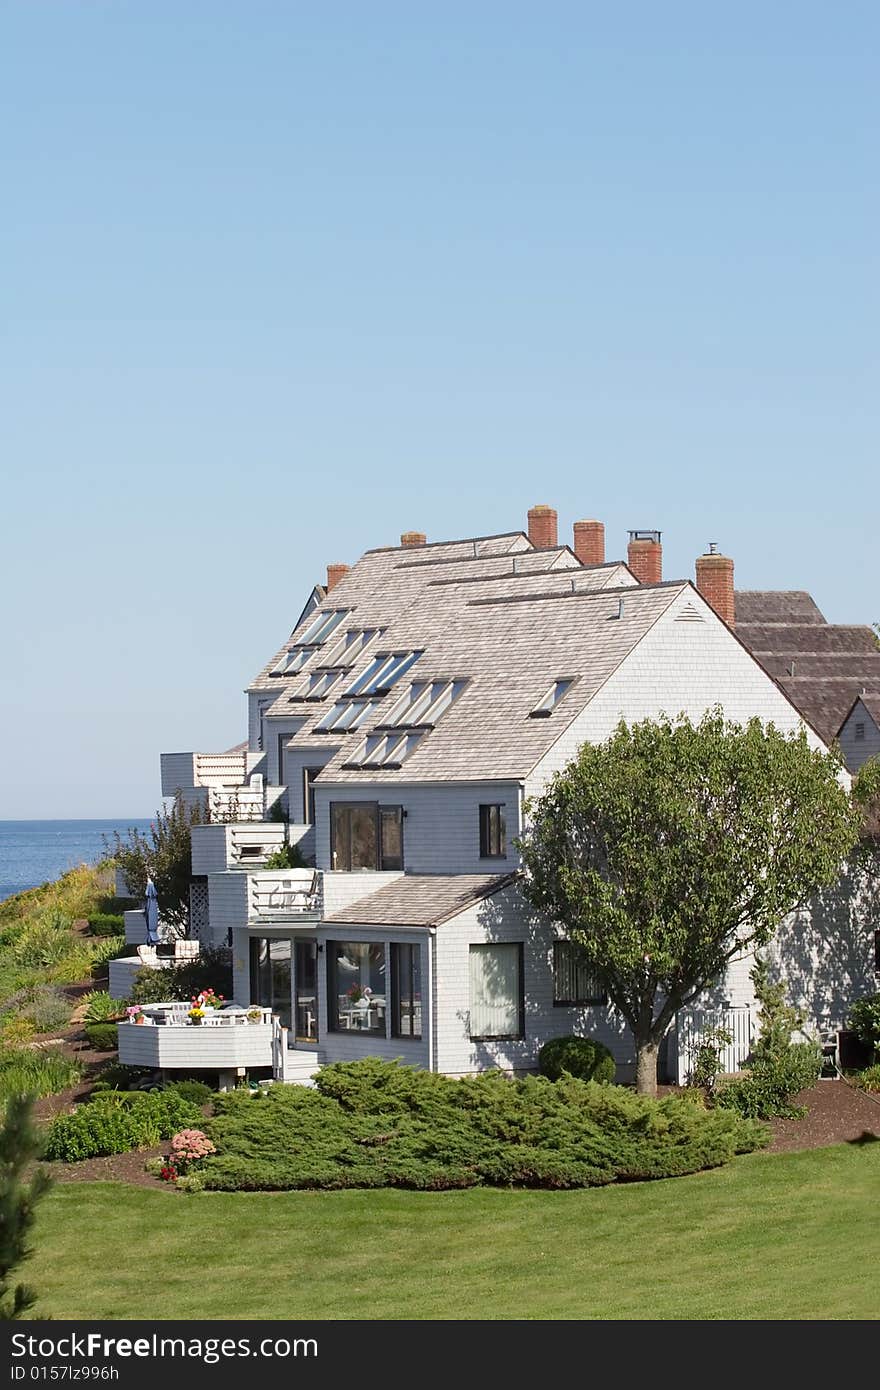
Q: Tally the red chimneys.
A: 6